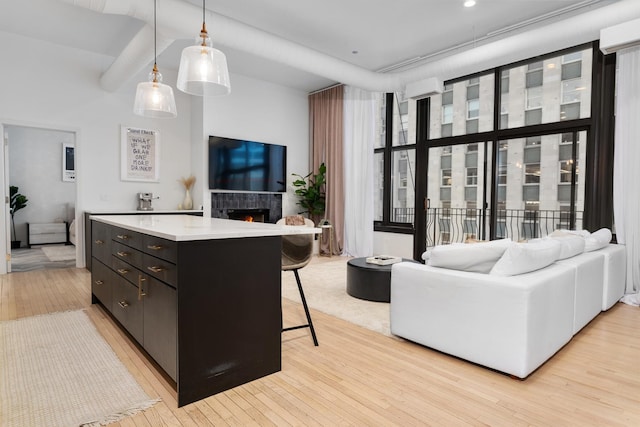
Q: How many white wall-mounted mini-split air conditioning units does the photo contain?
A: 2